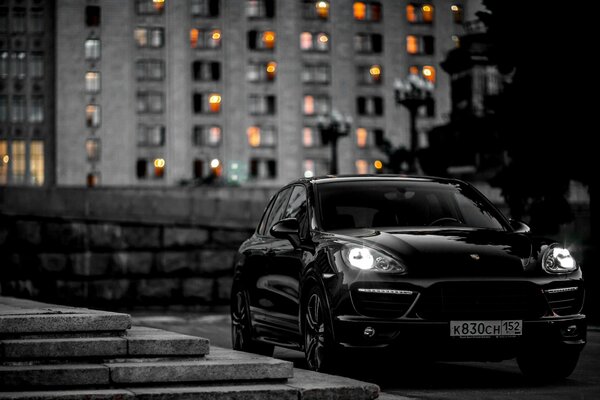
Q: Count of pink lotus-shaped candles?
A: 0